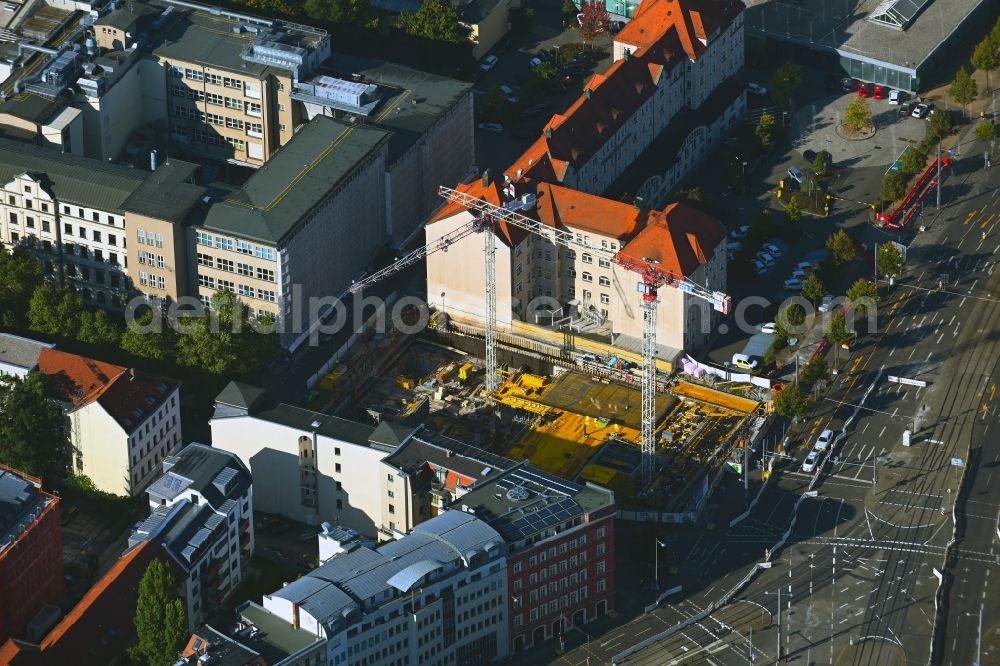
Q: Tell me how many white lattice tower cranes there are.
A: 2